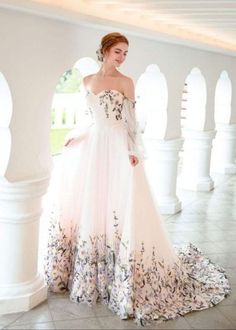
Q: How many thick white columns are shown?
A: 4